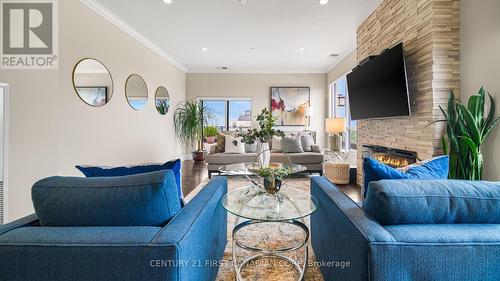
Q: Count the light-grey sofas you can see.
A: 1